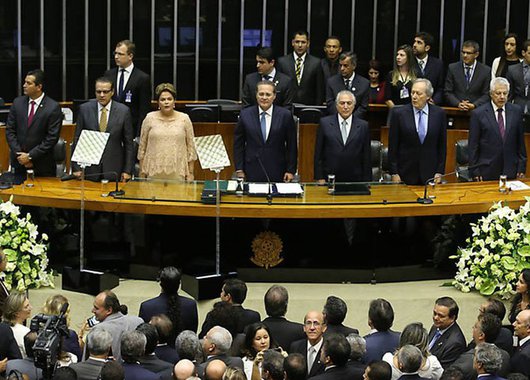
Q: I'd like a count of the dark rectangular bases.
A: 2